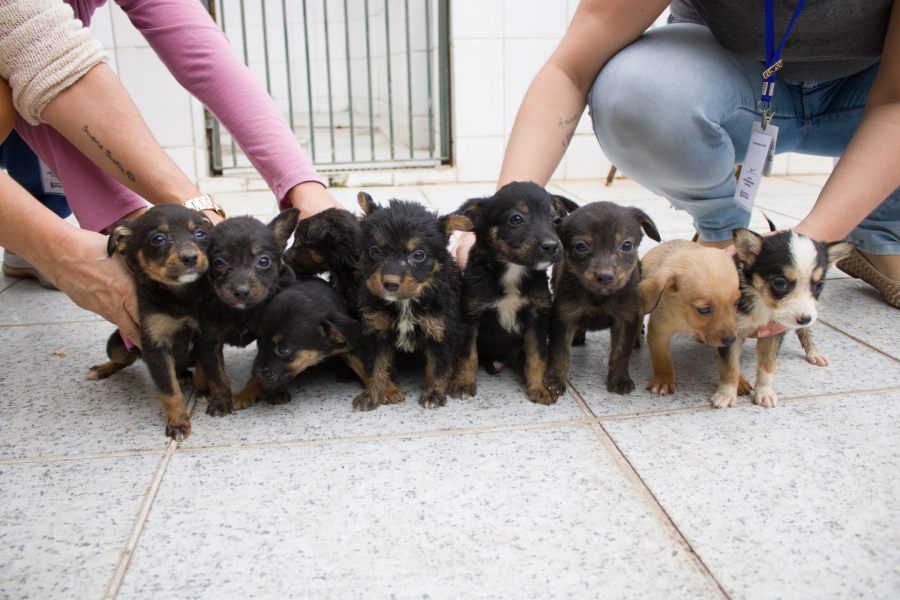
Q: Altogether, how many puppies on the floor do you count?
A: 9